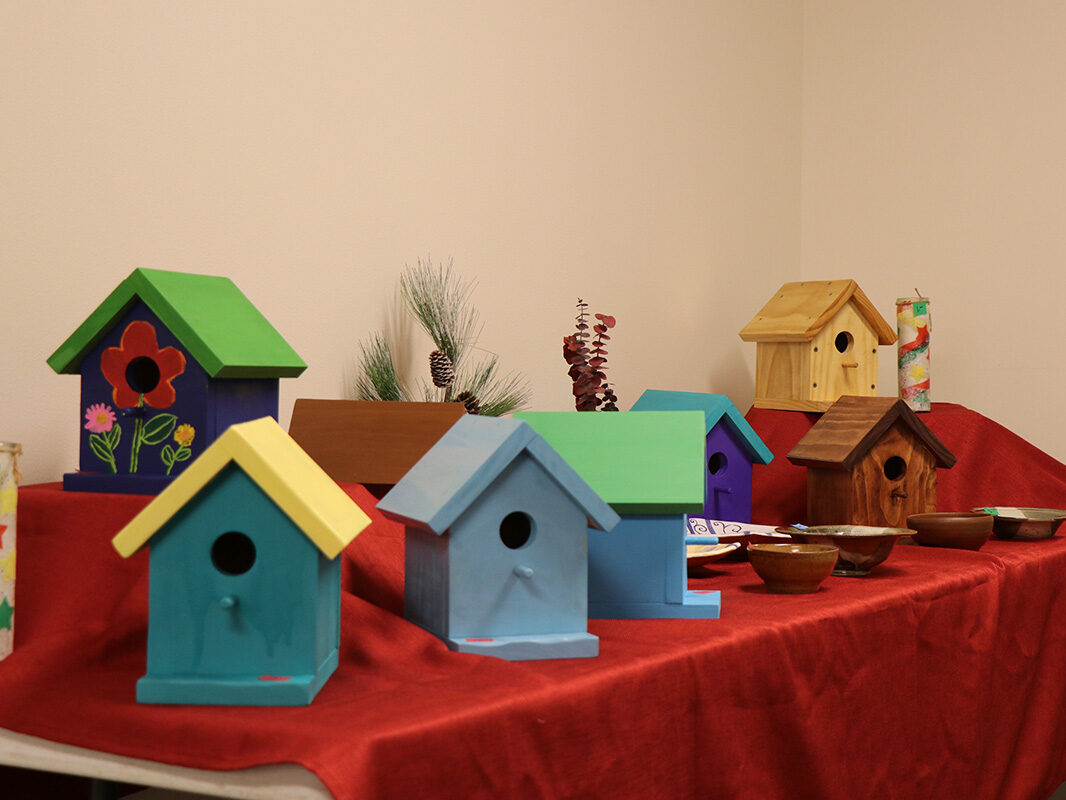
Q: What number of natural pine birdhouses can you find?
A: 1